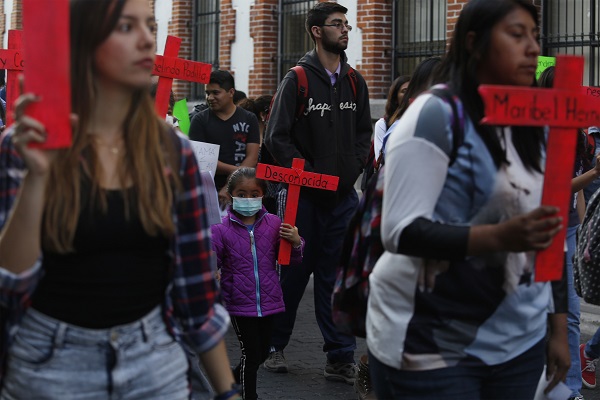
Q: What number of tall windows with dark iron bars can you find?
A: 4